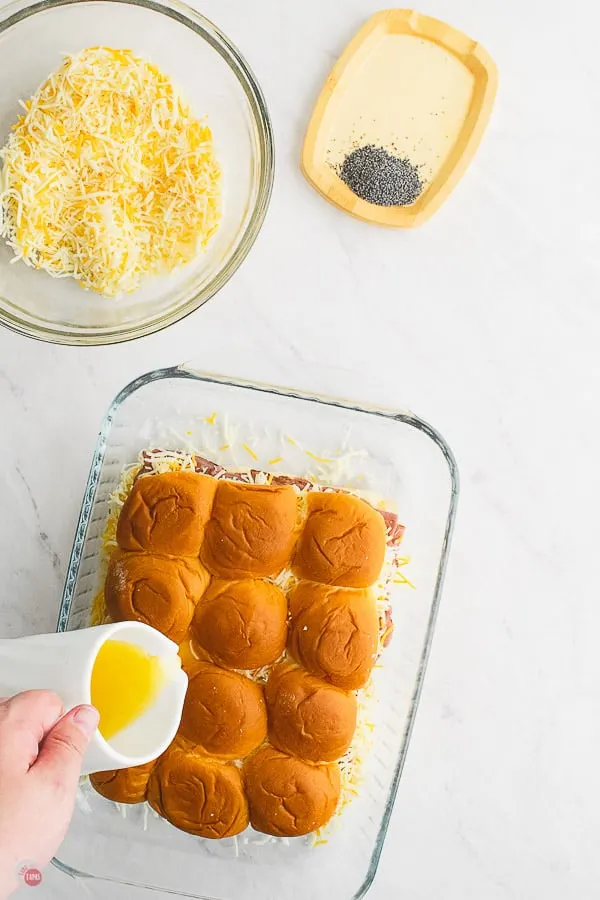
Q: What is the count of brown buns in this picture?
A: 11